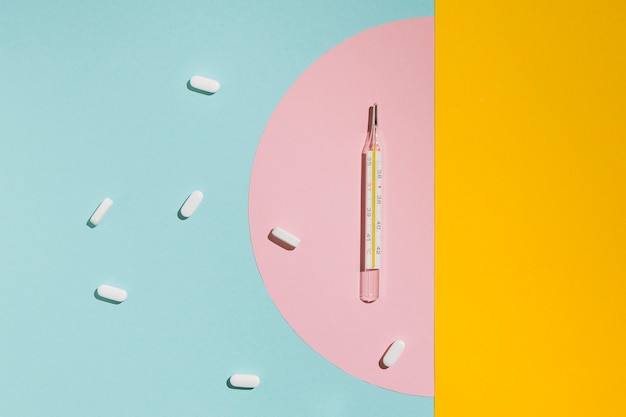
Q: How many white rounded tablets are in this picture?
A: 7